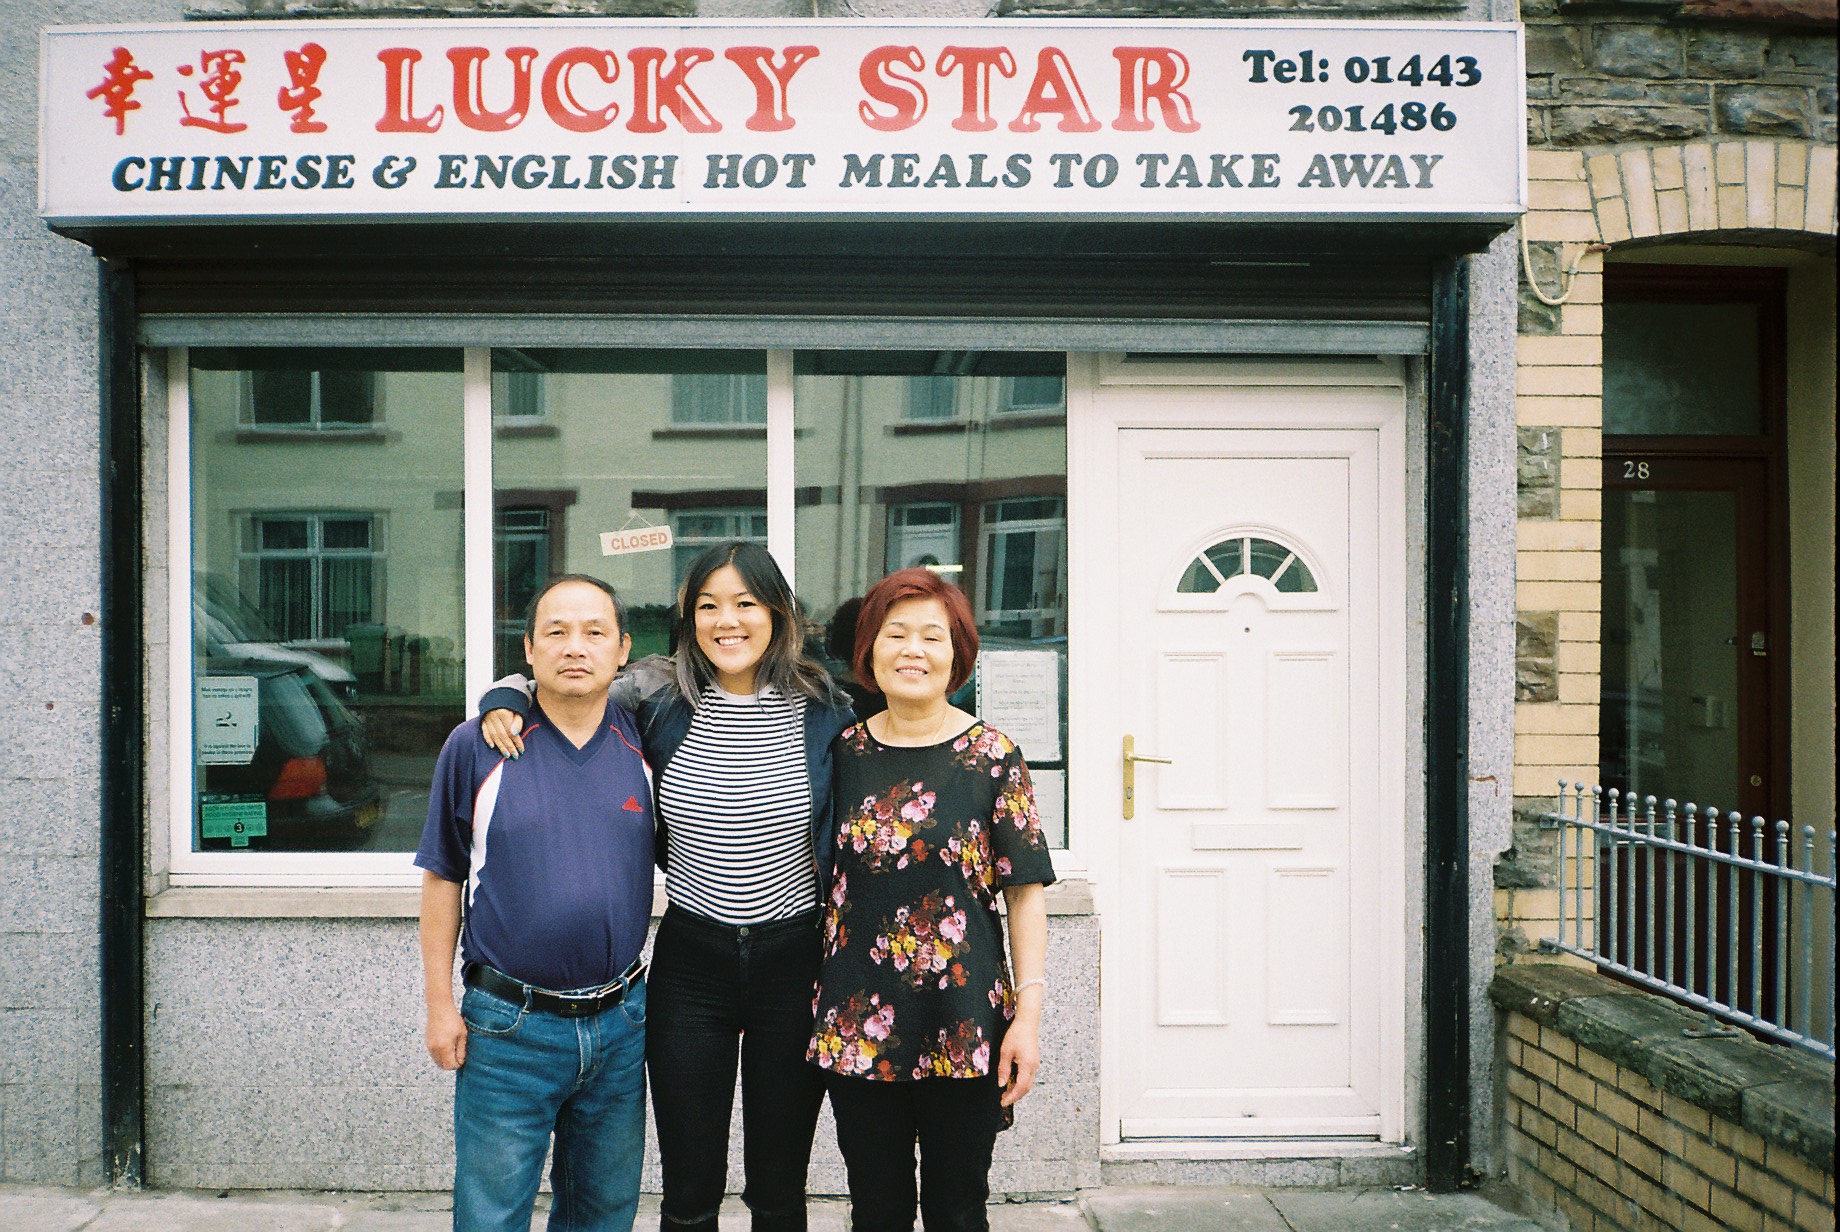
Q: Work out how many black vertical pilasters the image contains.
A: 2